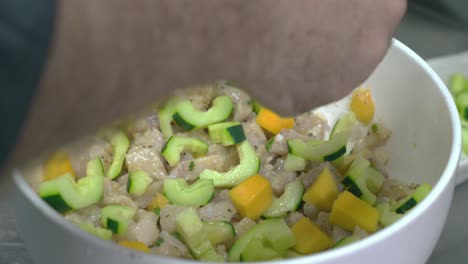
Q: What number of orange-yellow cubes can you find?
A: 9